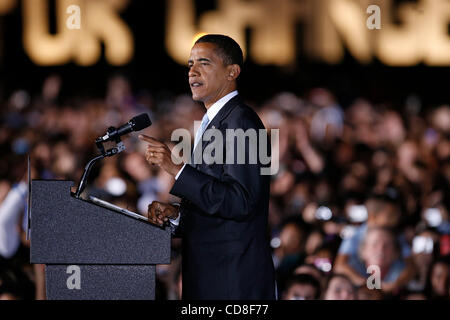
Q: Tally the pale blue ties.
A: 1